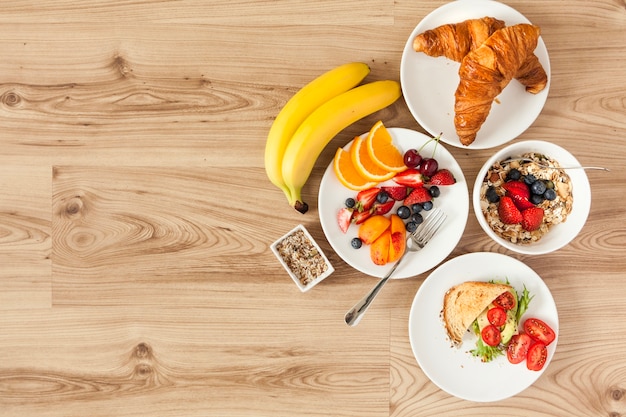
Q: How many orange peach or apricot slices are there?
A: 3